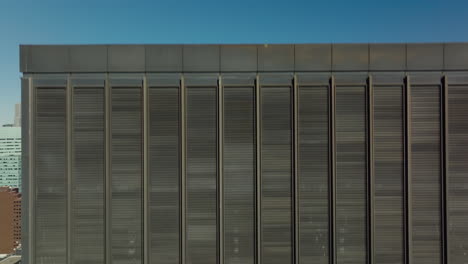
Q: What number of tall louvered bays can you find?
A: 12